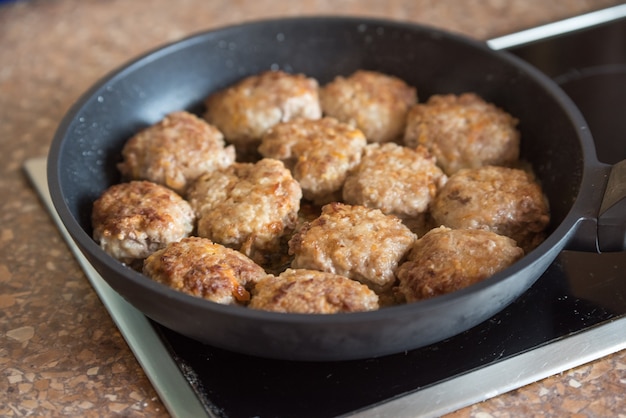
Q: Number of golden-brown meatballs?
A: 13